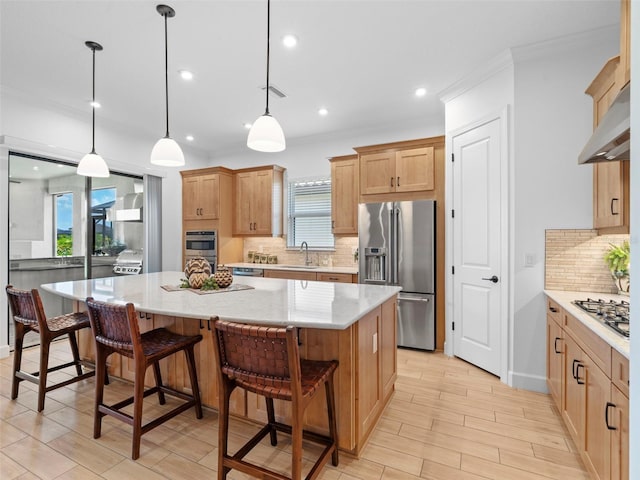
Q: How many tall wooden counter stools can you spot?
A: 3